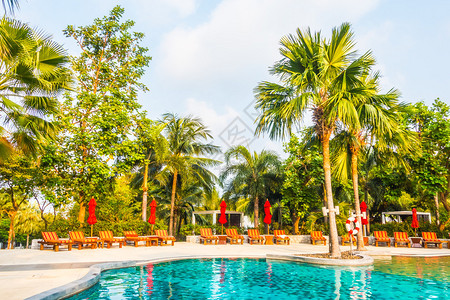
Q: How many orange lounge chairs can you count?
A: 14